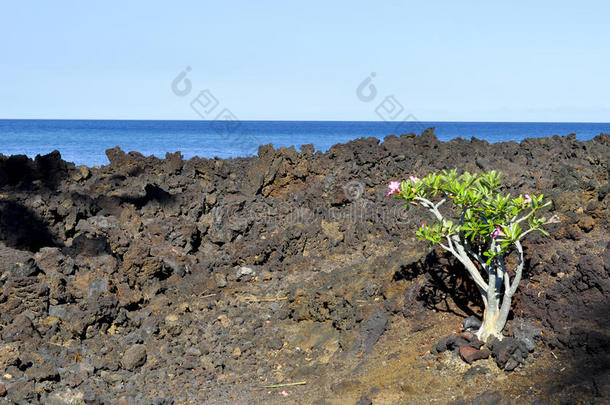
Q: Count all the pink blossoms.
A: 5